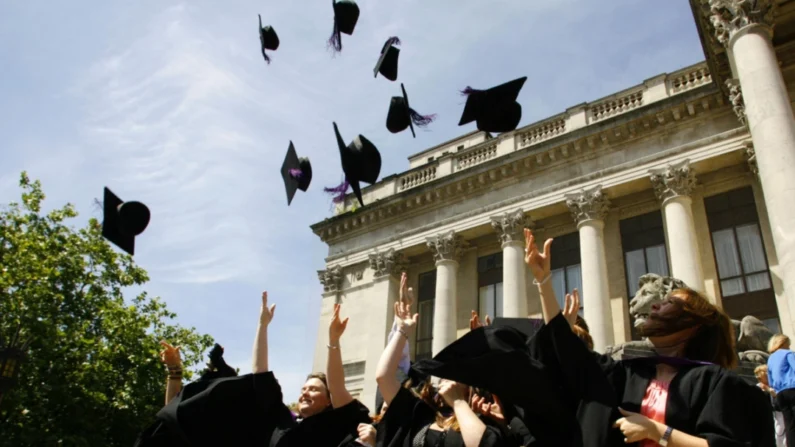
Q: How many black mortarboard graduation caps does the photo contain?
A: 8